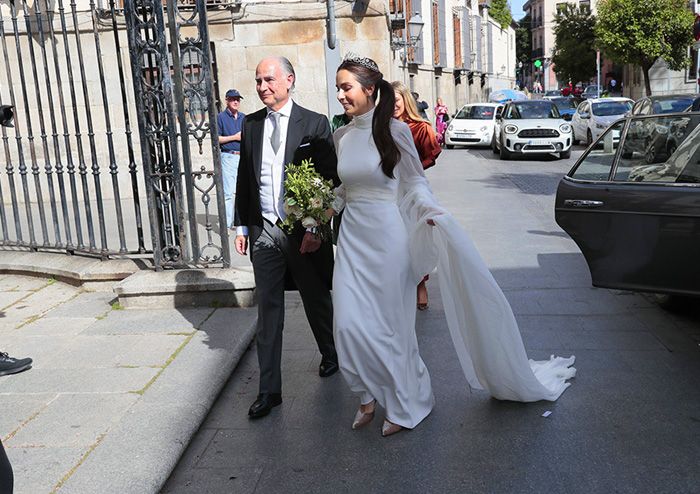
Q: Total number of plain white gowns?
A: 1